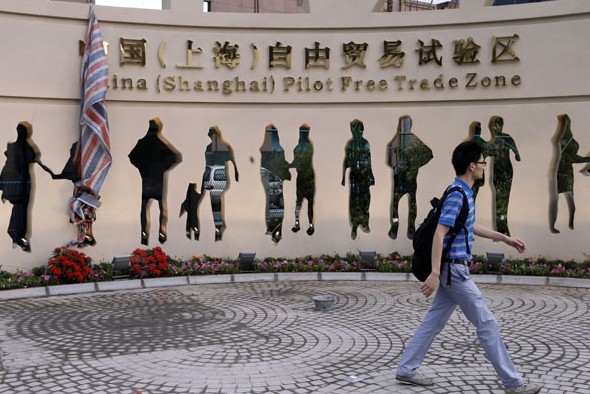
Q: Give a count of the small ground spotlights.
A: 4